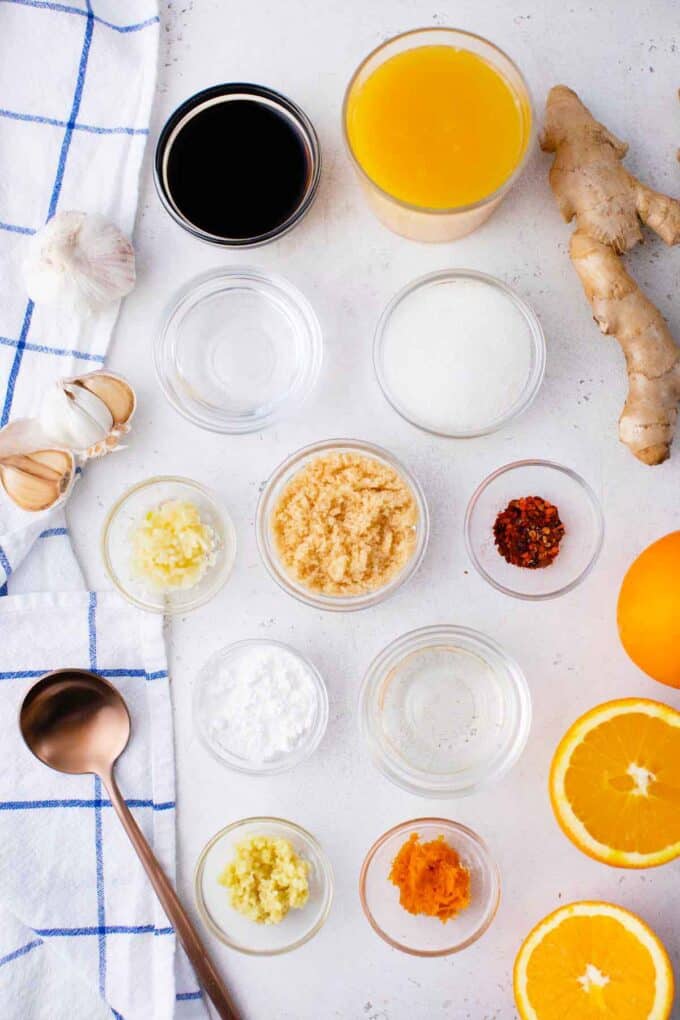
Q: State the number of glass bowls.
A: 10